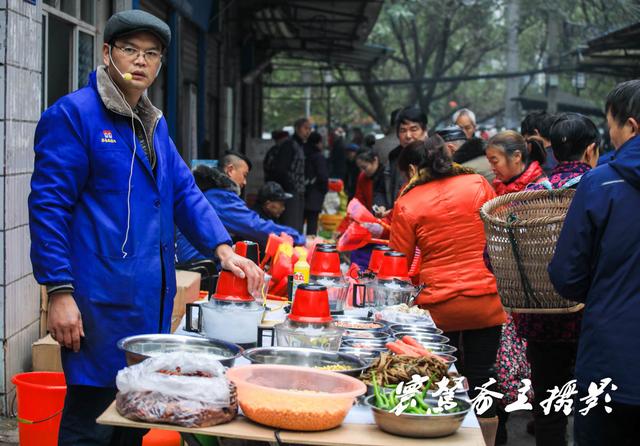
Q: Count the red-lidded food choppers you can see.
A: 5